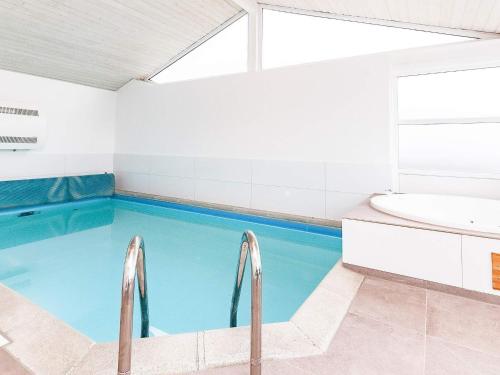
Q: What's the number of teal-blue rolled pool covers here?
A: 1